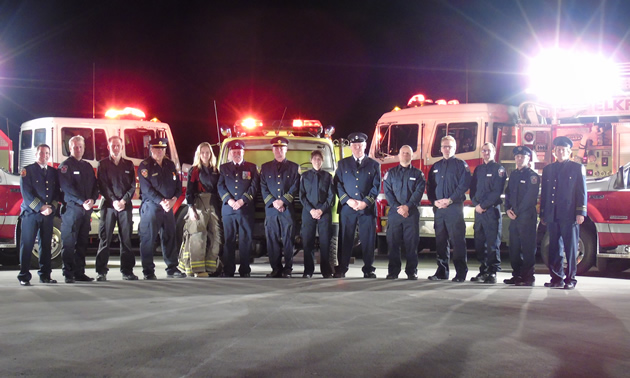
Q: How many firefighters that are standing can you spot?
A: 14